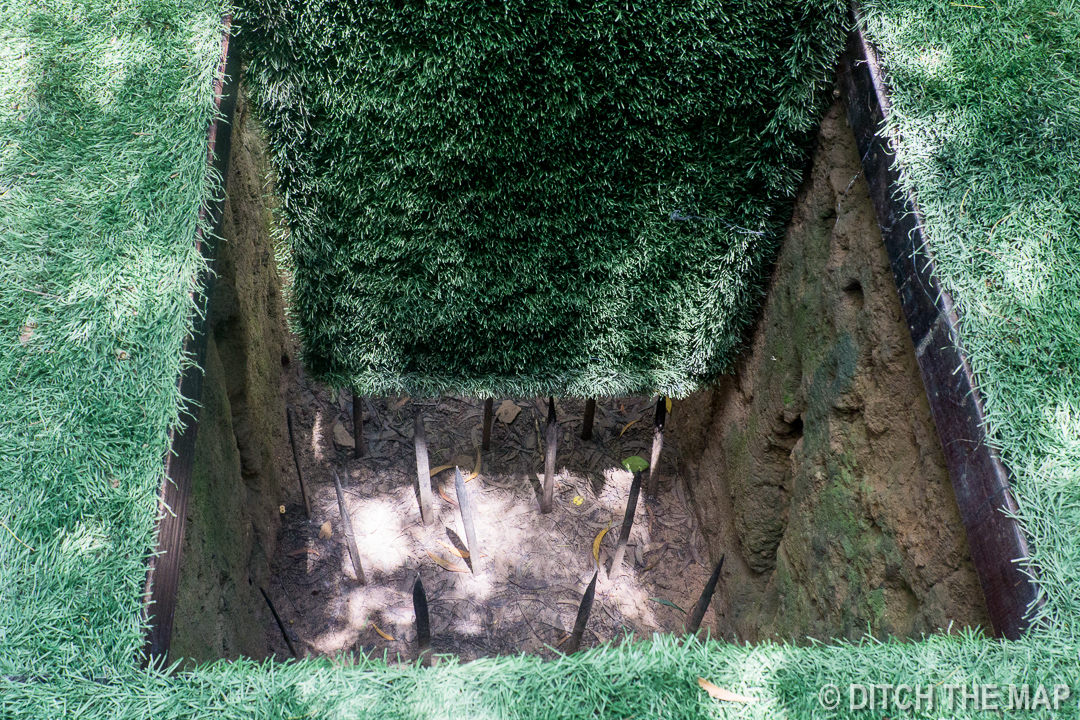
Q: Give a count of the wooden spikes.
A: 14